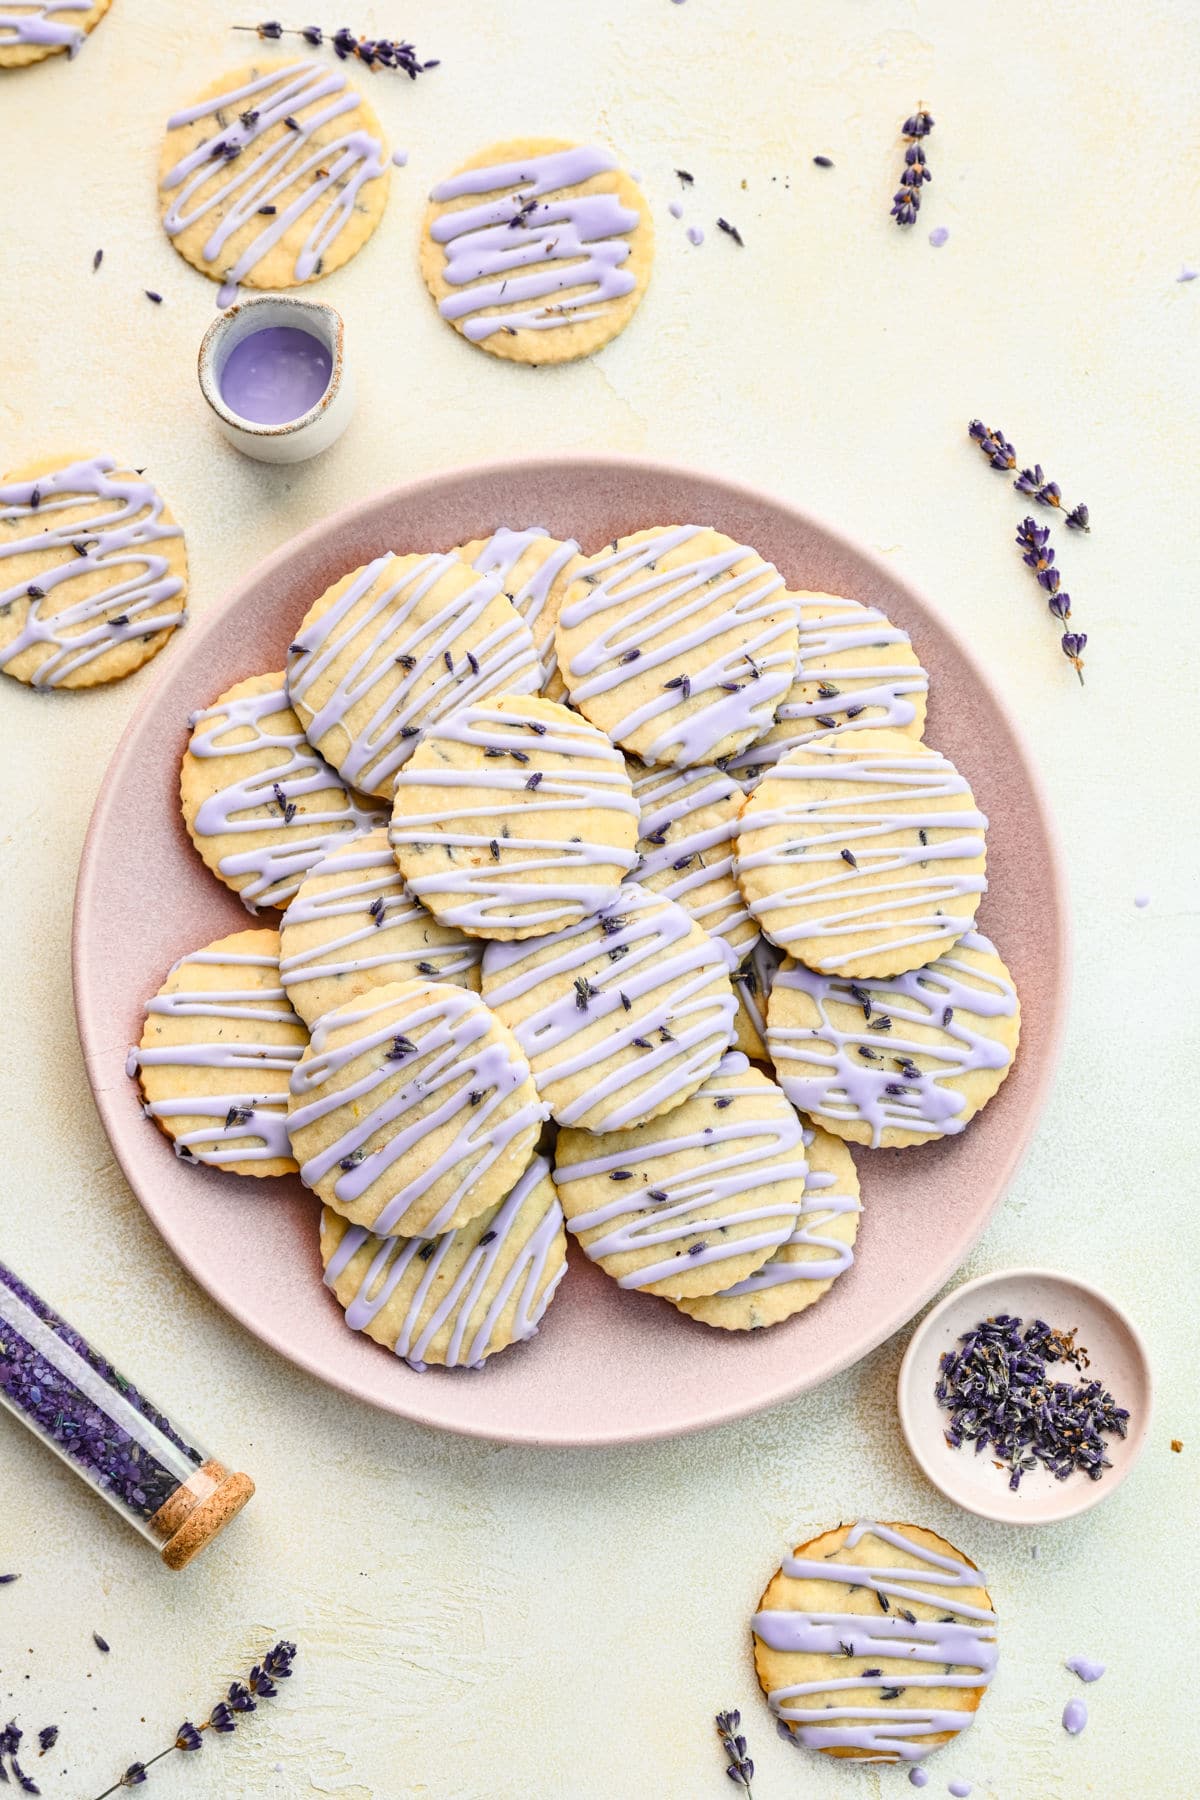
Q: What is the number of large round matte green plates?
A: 0